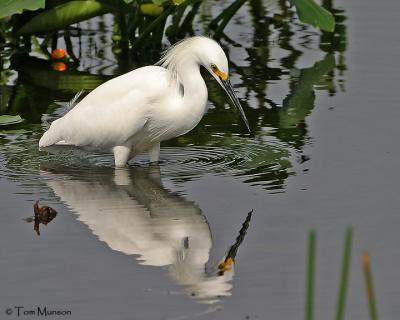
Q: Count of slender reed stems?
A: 3